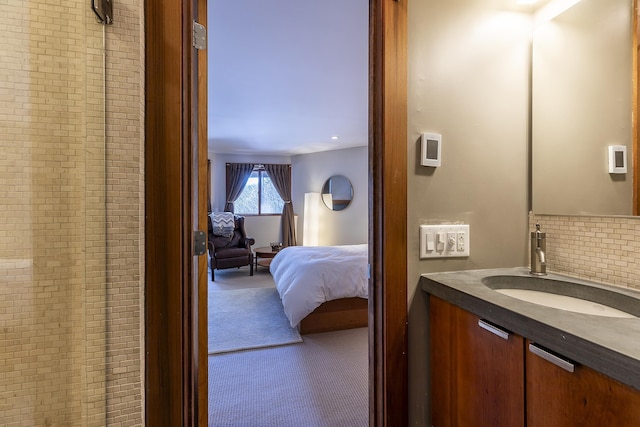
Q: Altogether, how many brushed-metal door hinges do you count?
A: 2